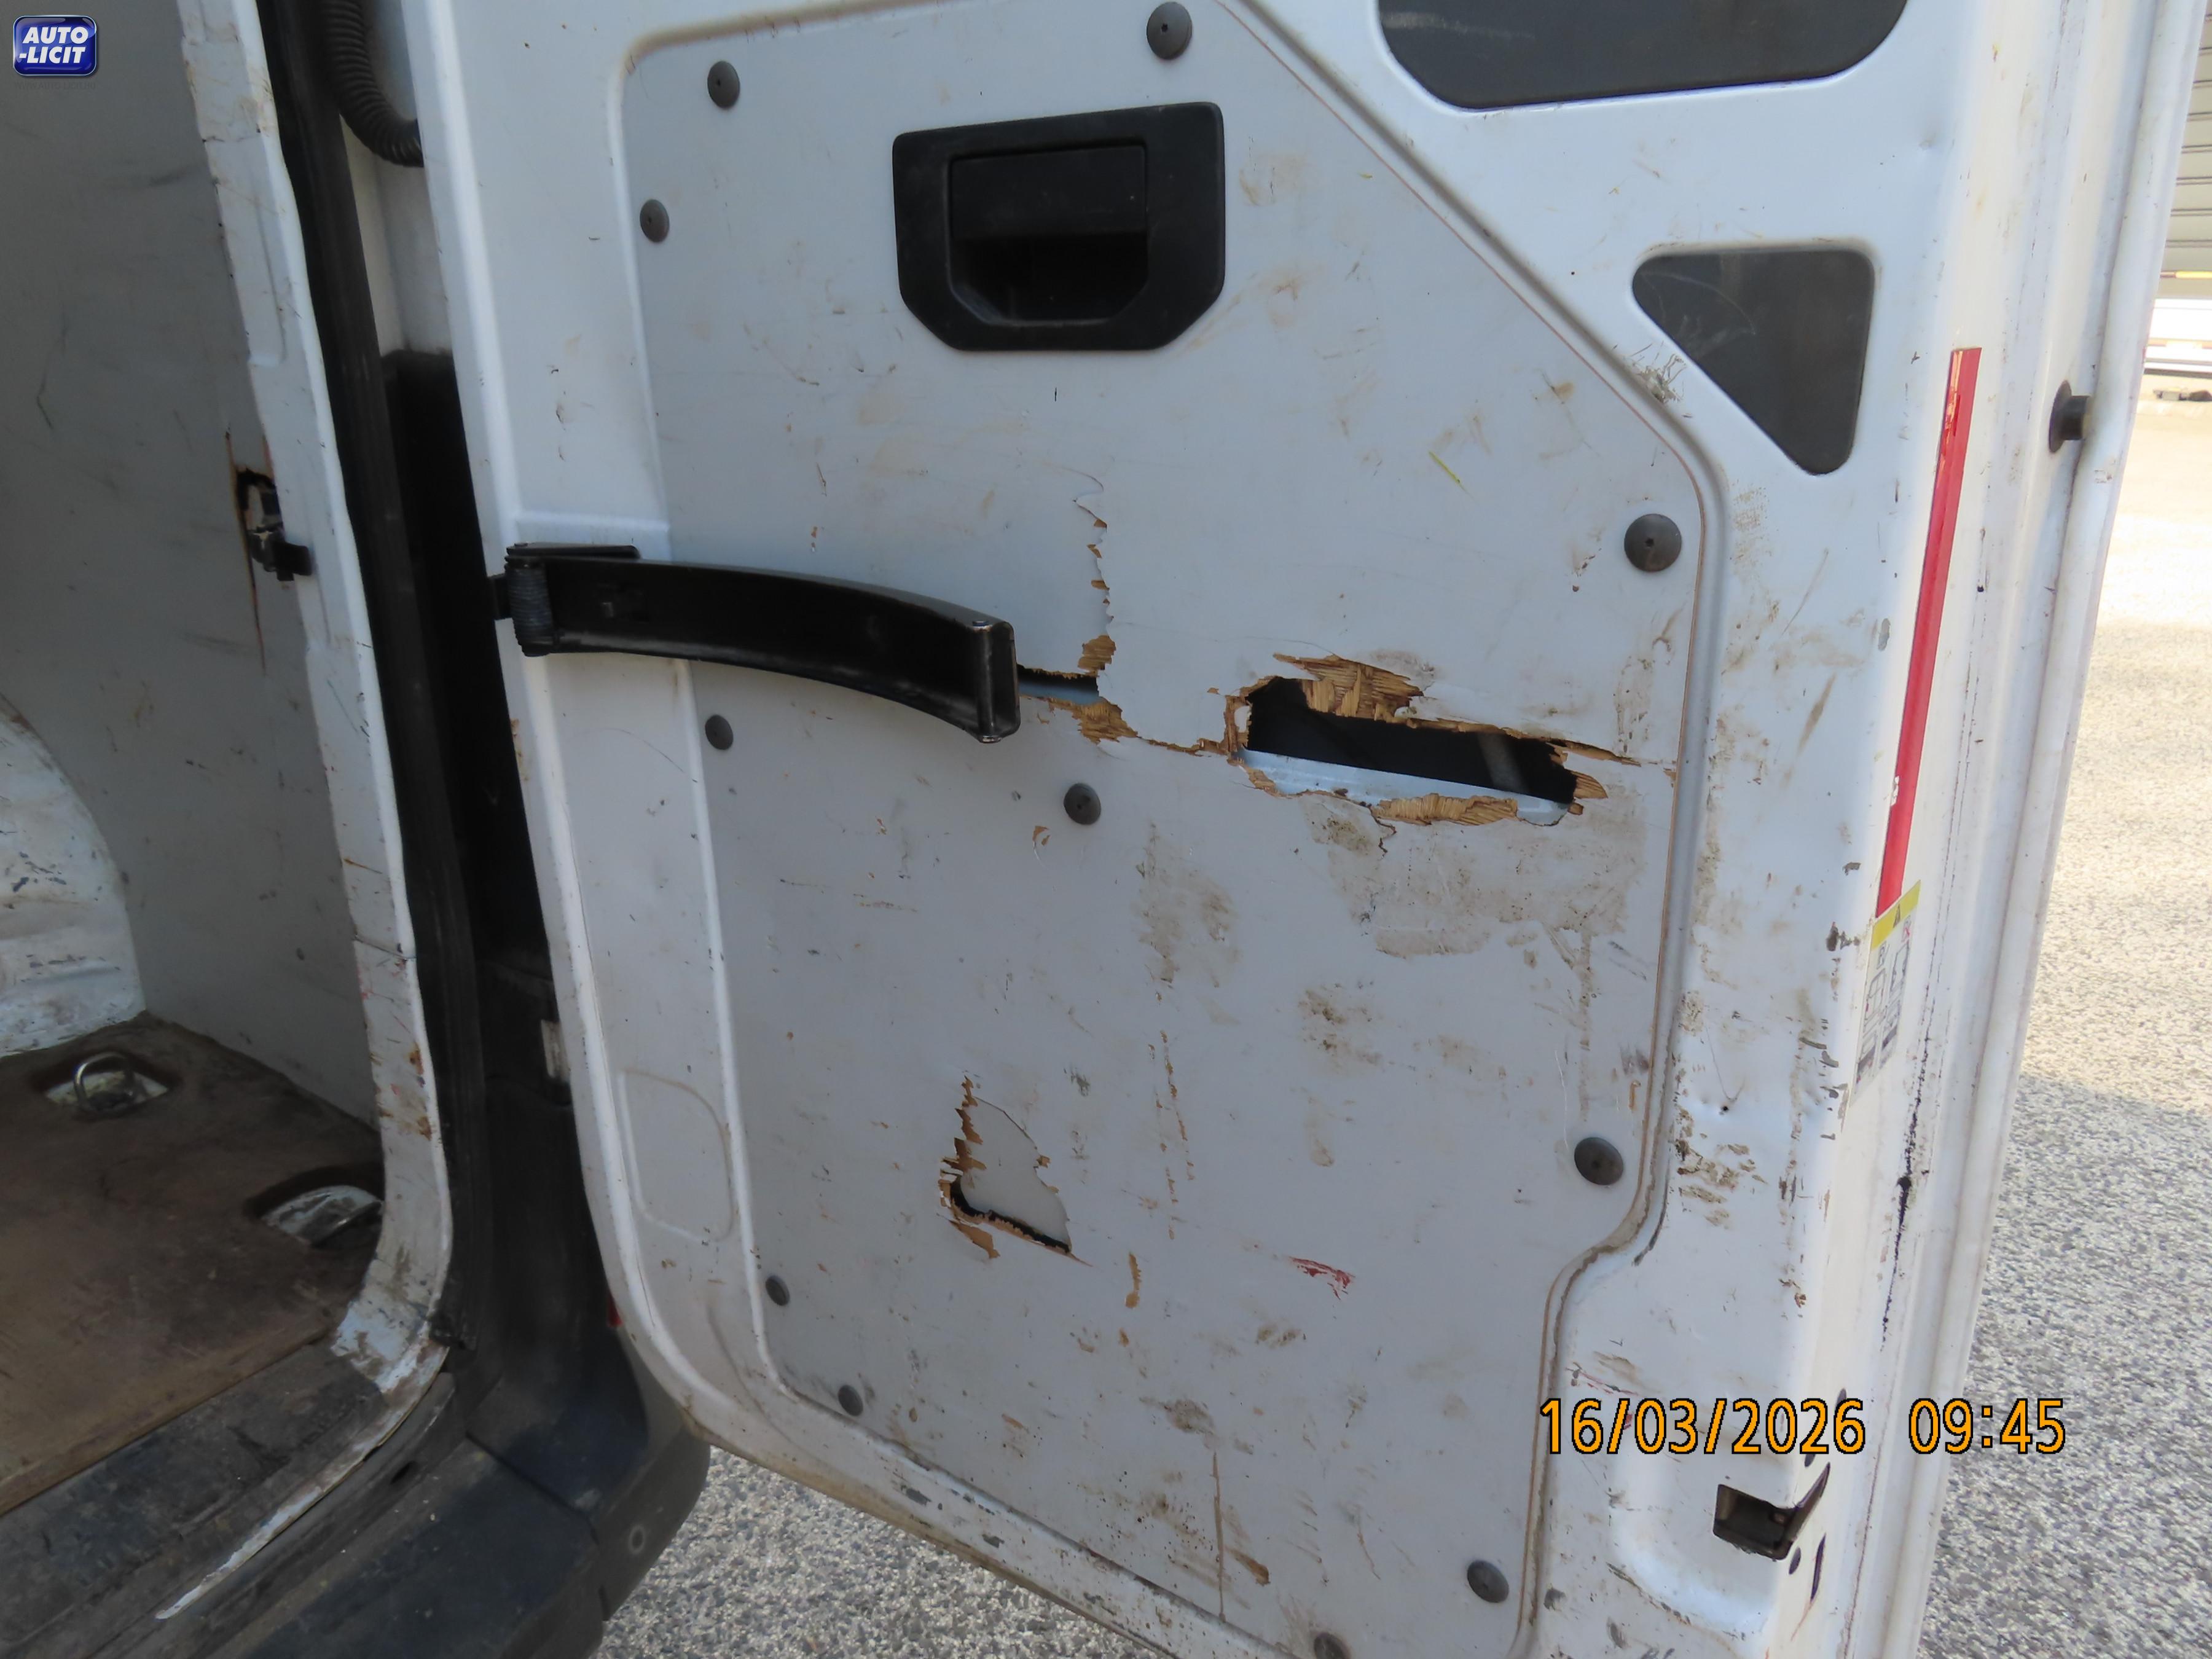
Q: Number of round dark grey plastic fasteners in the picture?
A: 11